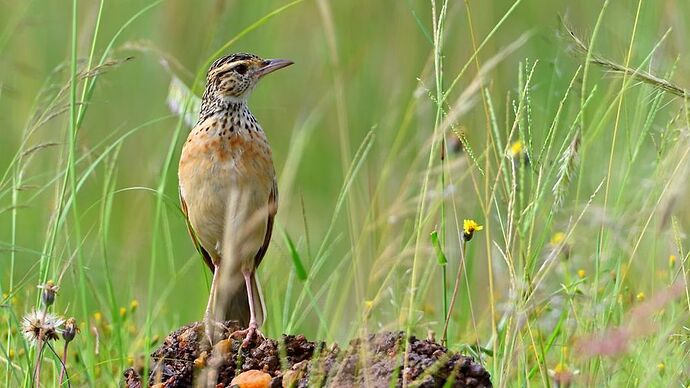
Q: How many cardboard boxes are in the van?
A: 0